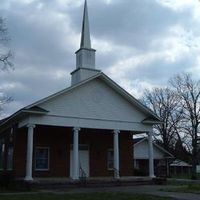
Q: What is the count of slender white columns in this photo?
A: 4